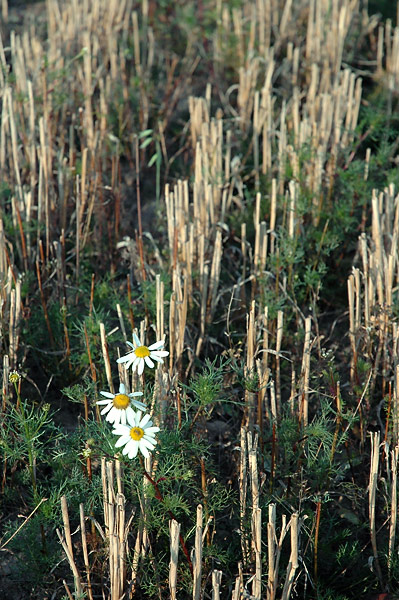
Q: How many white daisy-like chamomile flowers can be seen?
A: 3